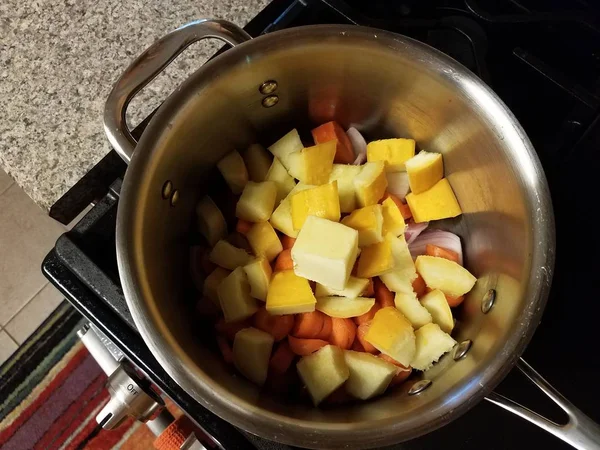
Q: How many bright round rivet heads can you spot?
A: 7